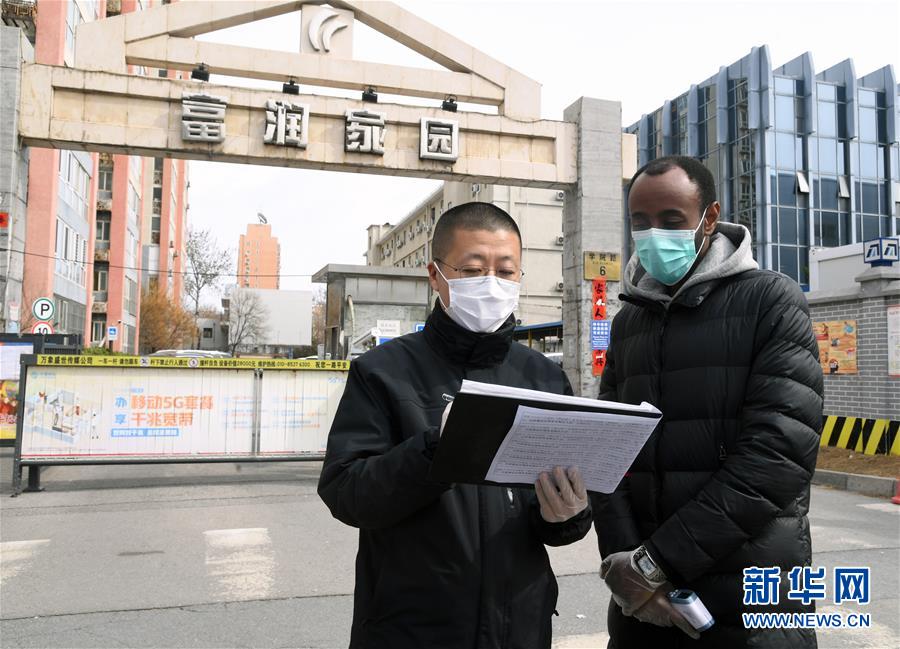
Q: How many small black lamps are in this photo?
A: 4